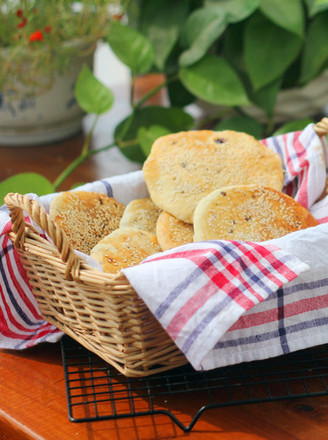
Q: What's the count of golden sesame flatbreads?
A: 6